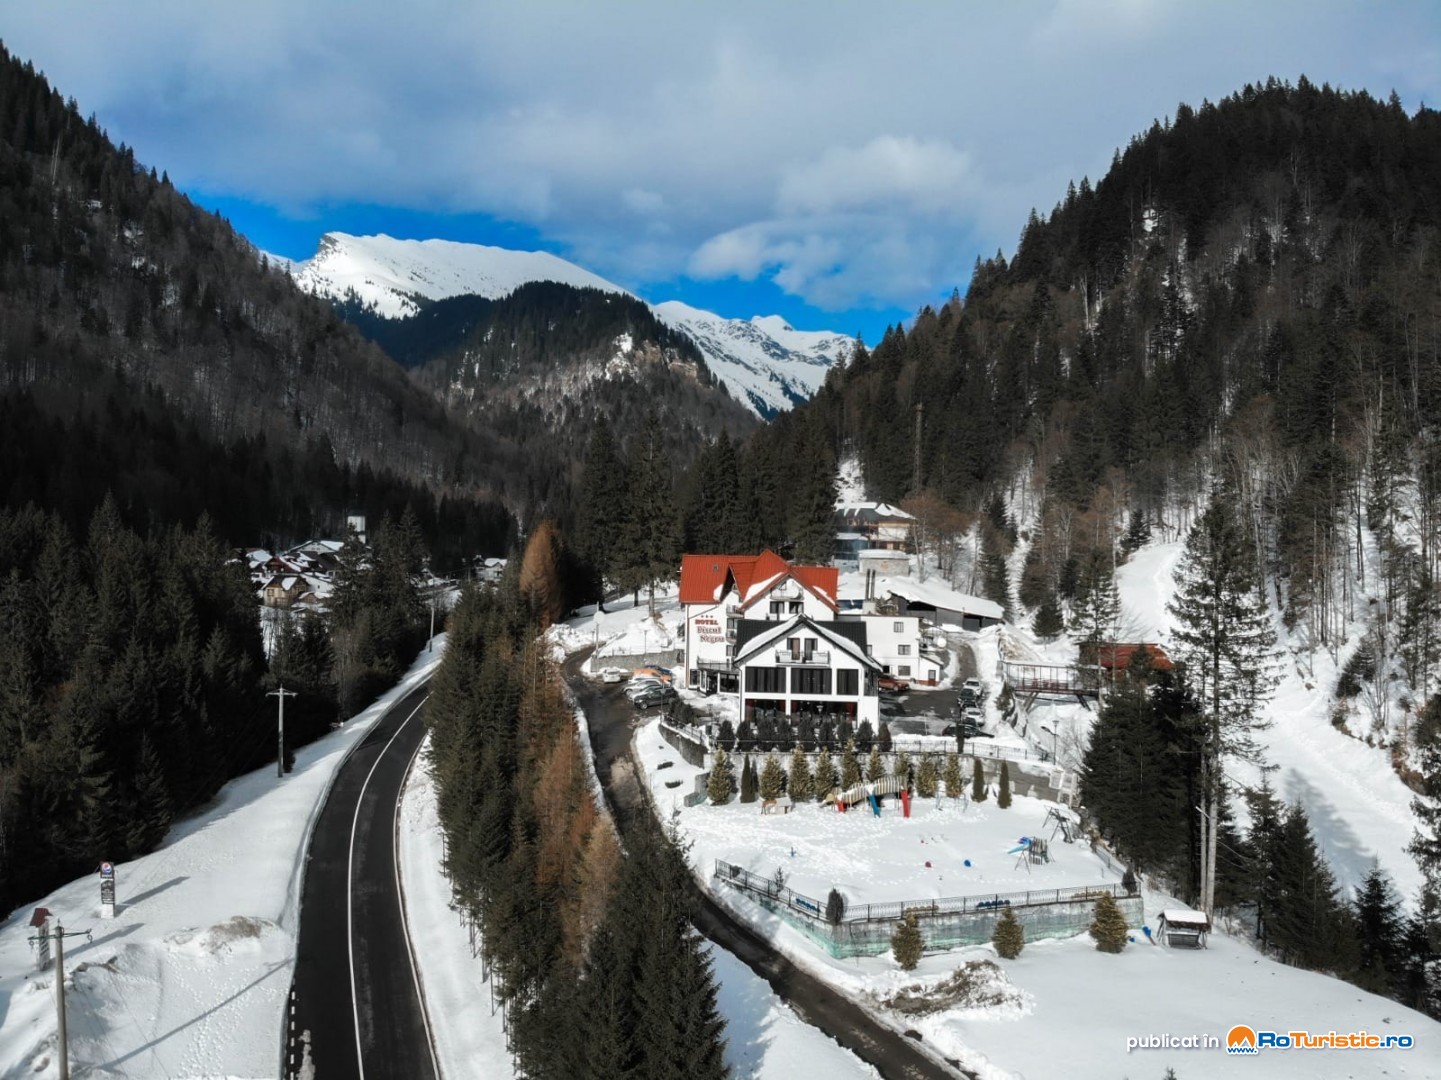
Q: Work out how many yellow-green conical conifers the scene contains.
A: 12